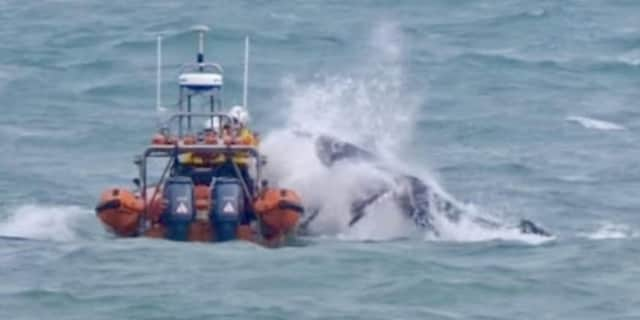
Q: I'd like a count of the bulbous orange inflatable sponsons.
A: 2